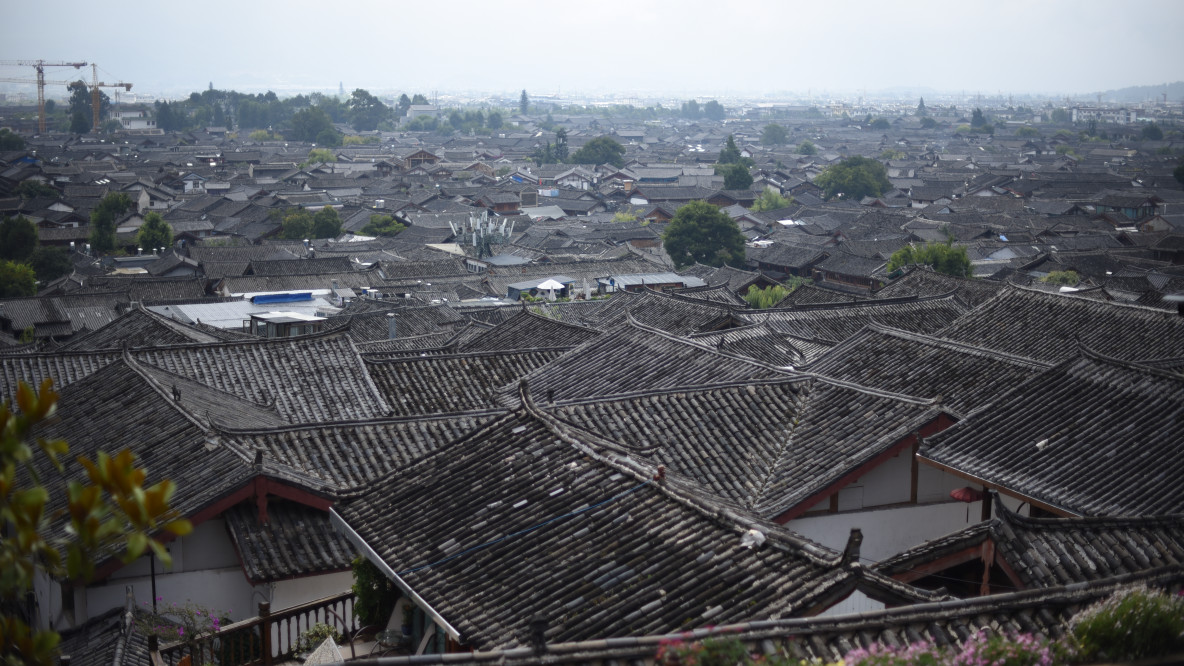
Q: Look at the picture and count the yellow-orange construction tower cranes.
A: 2